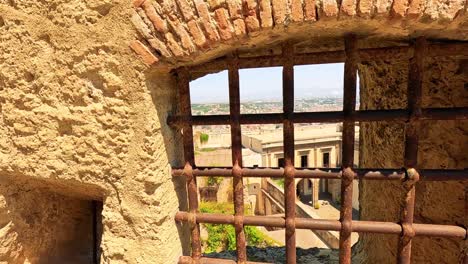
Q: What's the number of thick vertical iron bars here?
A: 5